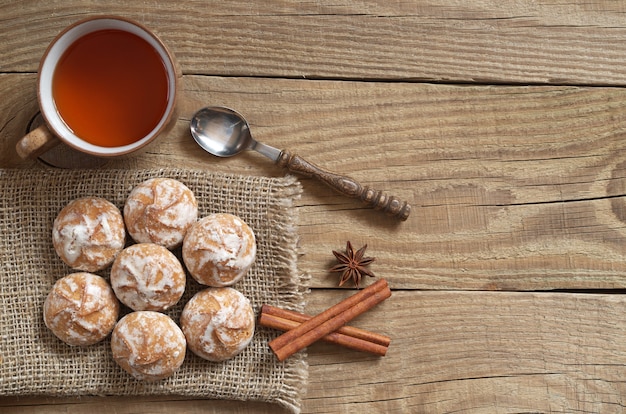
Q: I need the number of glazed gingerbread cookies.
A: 7